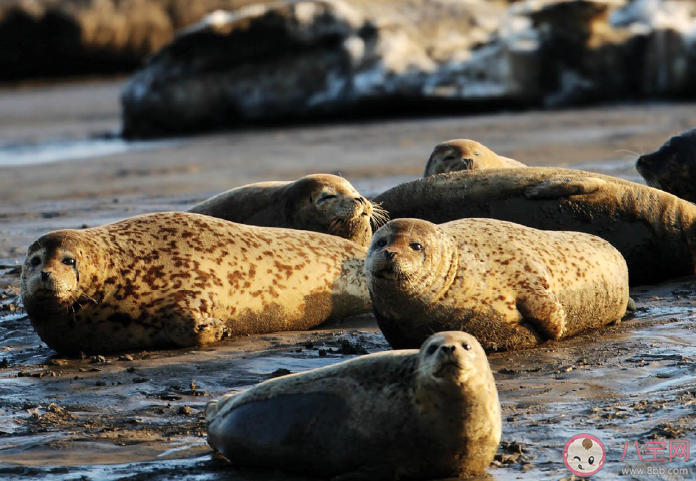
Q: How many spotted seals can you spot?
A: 7